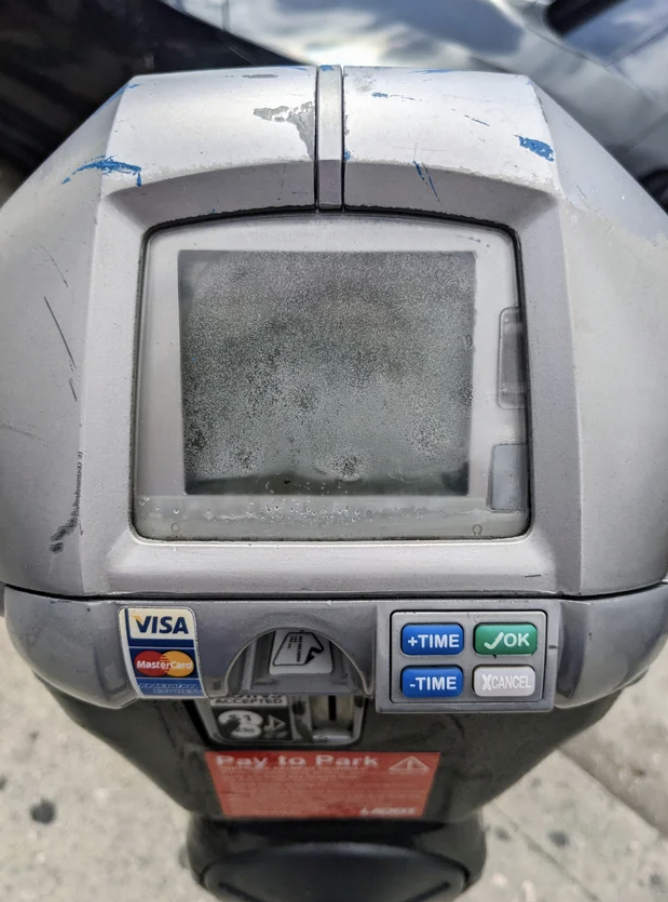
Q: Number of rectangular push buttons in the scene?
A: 4